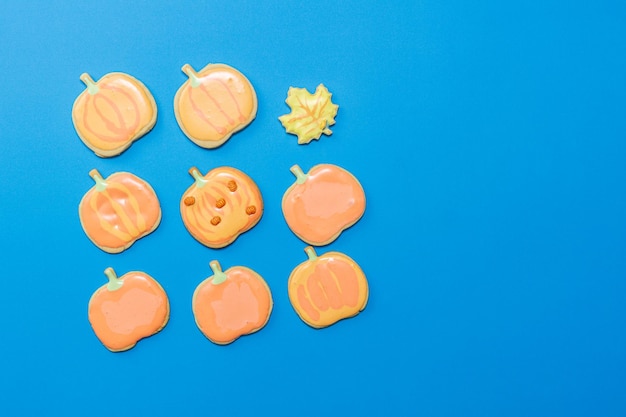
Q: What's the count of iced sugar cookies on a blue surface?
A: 9